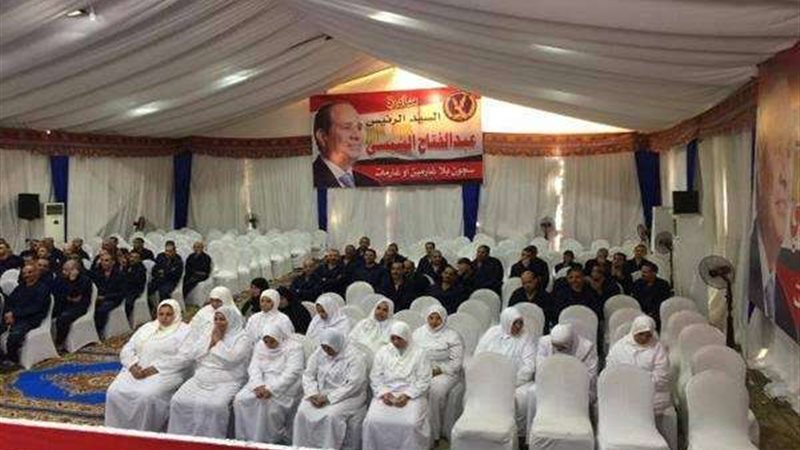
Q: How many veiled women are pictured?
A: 13